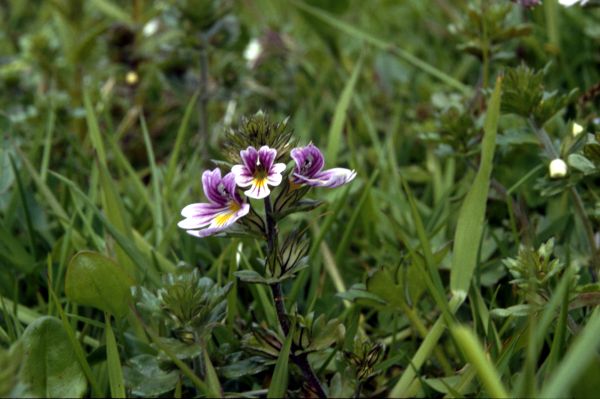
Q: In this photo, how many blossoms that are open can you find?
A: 3